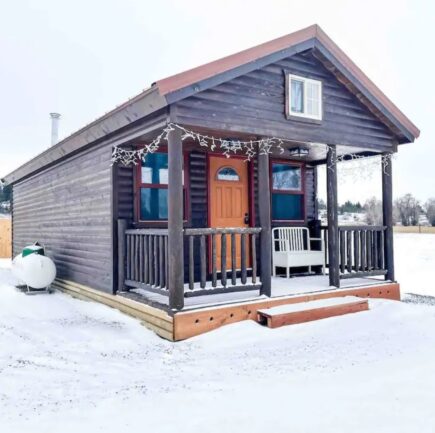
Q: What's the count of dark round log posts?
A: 4